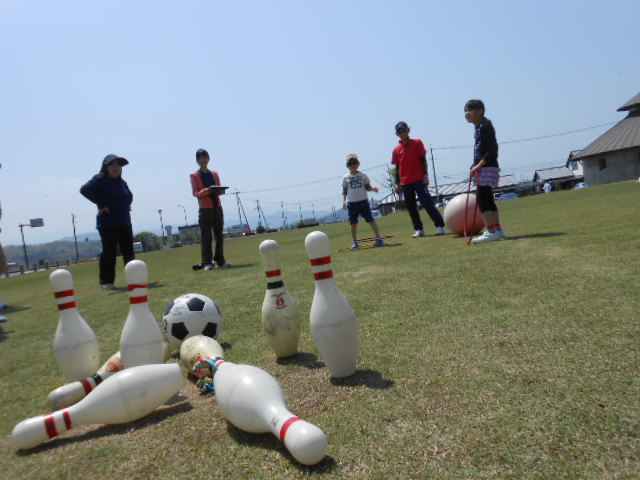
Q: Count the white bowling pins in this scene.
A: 8